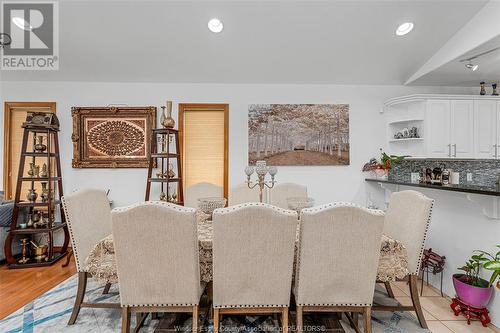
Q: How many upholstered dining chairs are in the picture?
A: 8